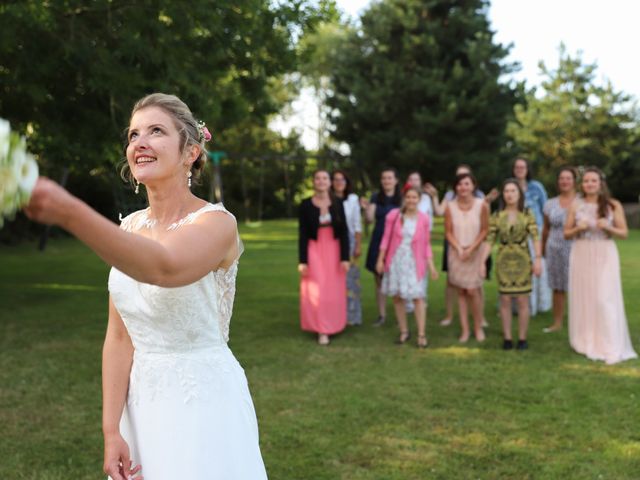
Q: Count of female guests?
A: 11